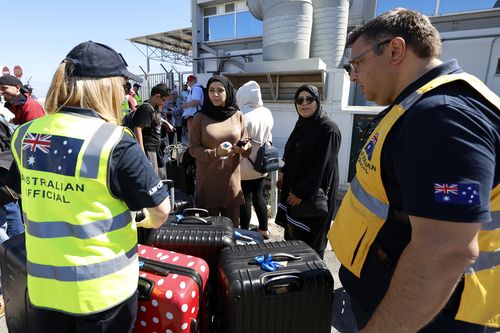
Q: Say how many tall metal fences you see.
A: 1